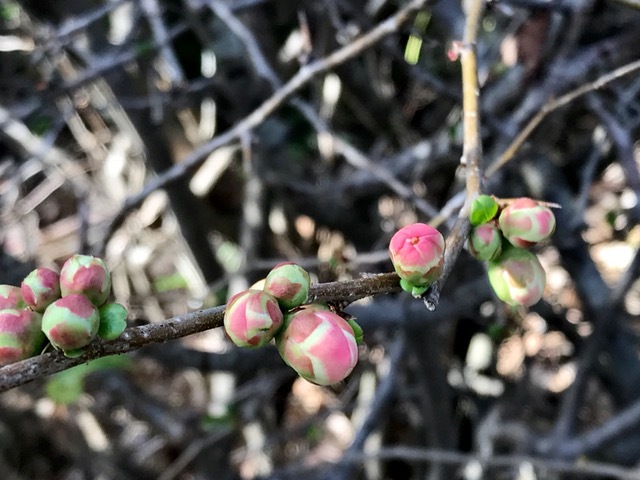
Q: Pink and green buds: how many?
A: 12